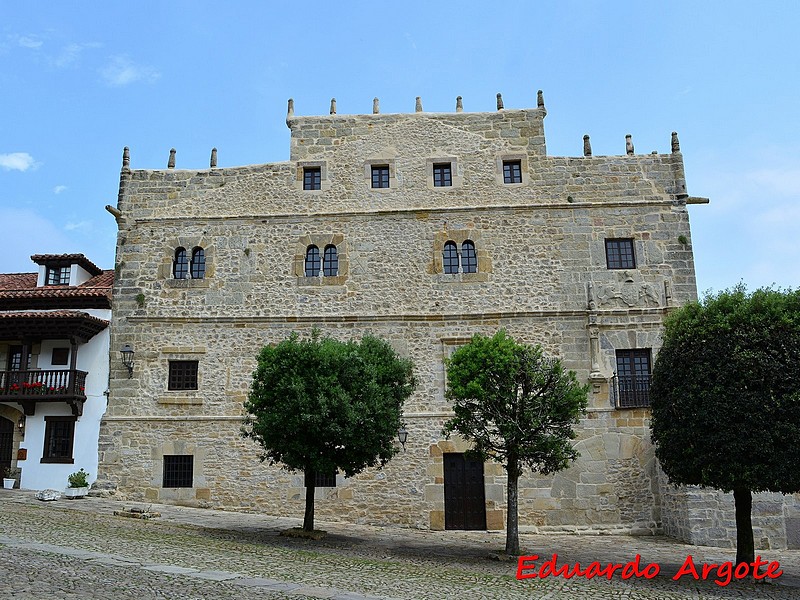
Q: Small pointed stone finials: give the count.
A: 13